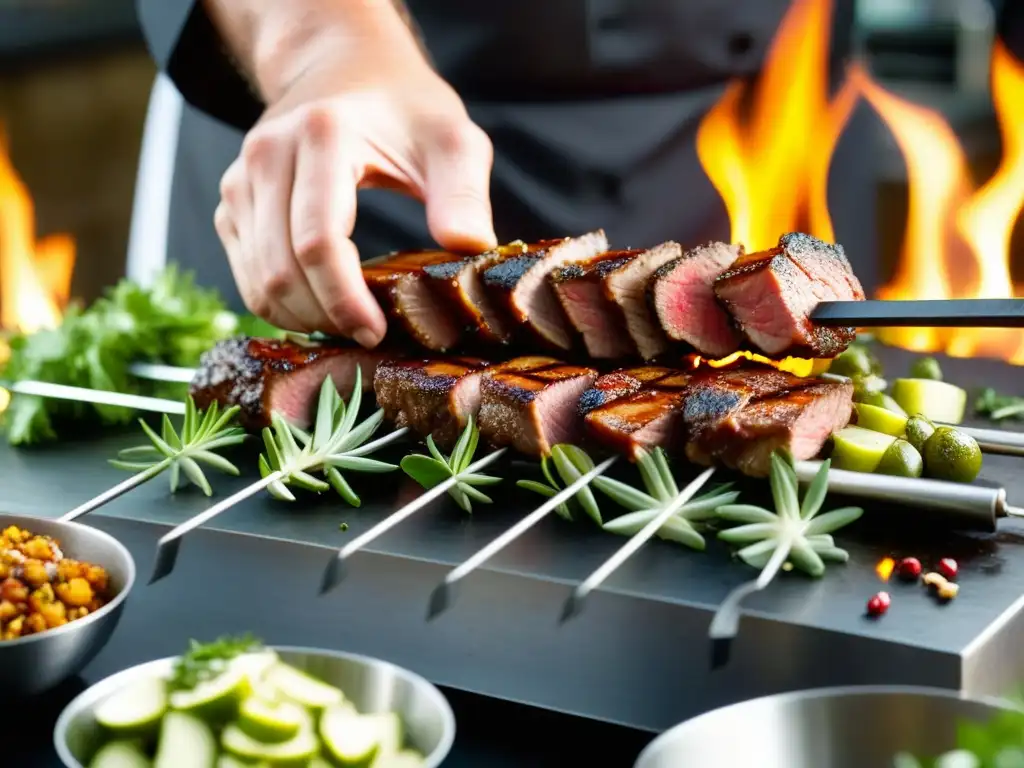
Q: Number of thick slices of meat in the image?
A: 12